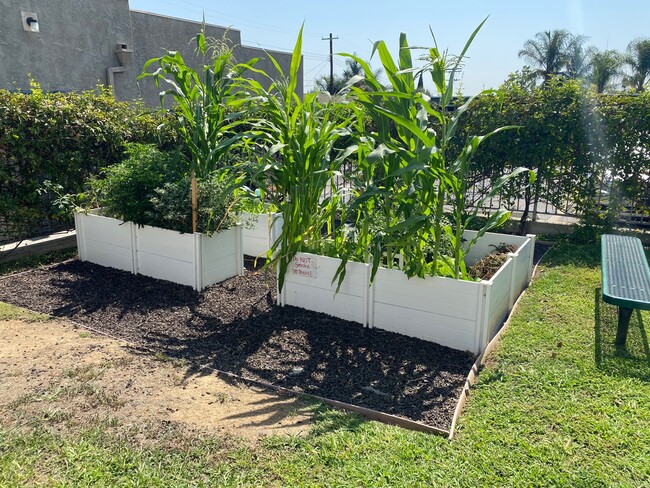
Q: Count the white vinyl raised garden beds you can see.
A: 3